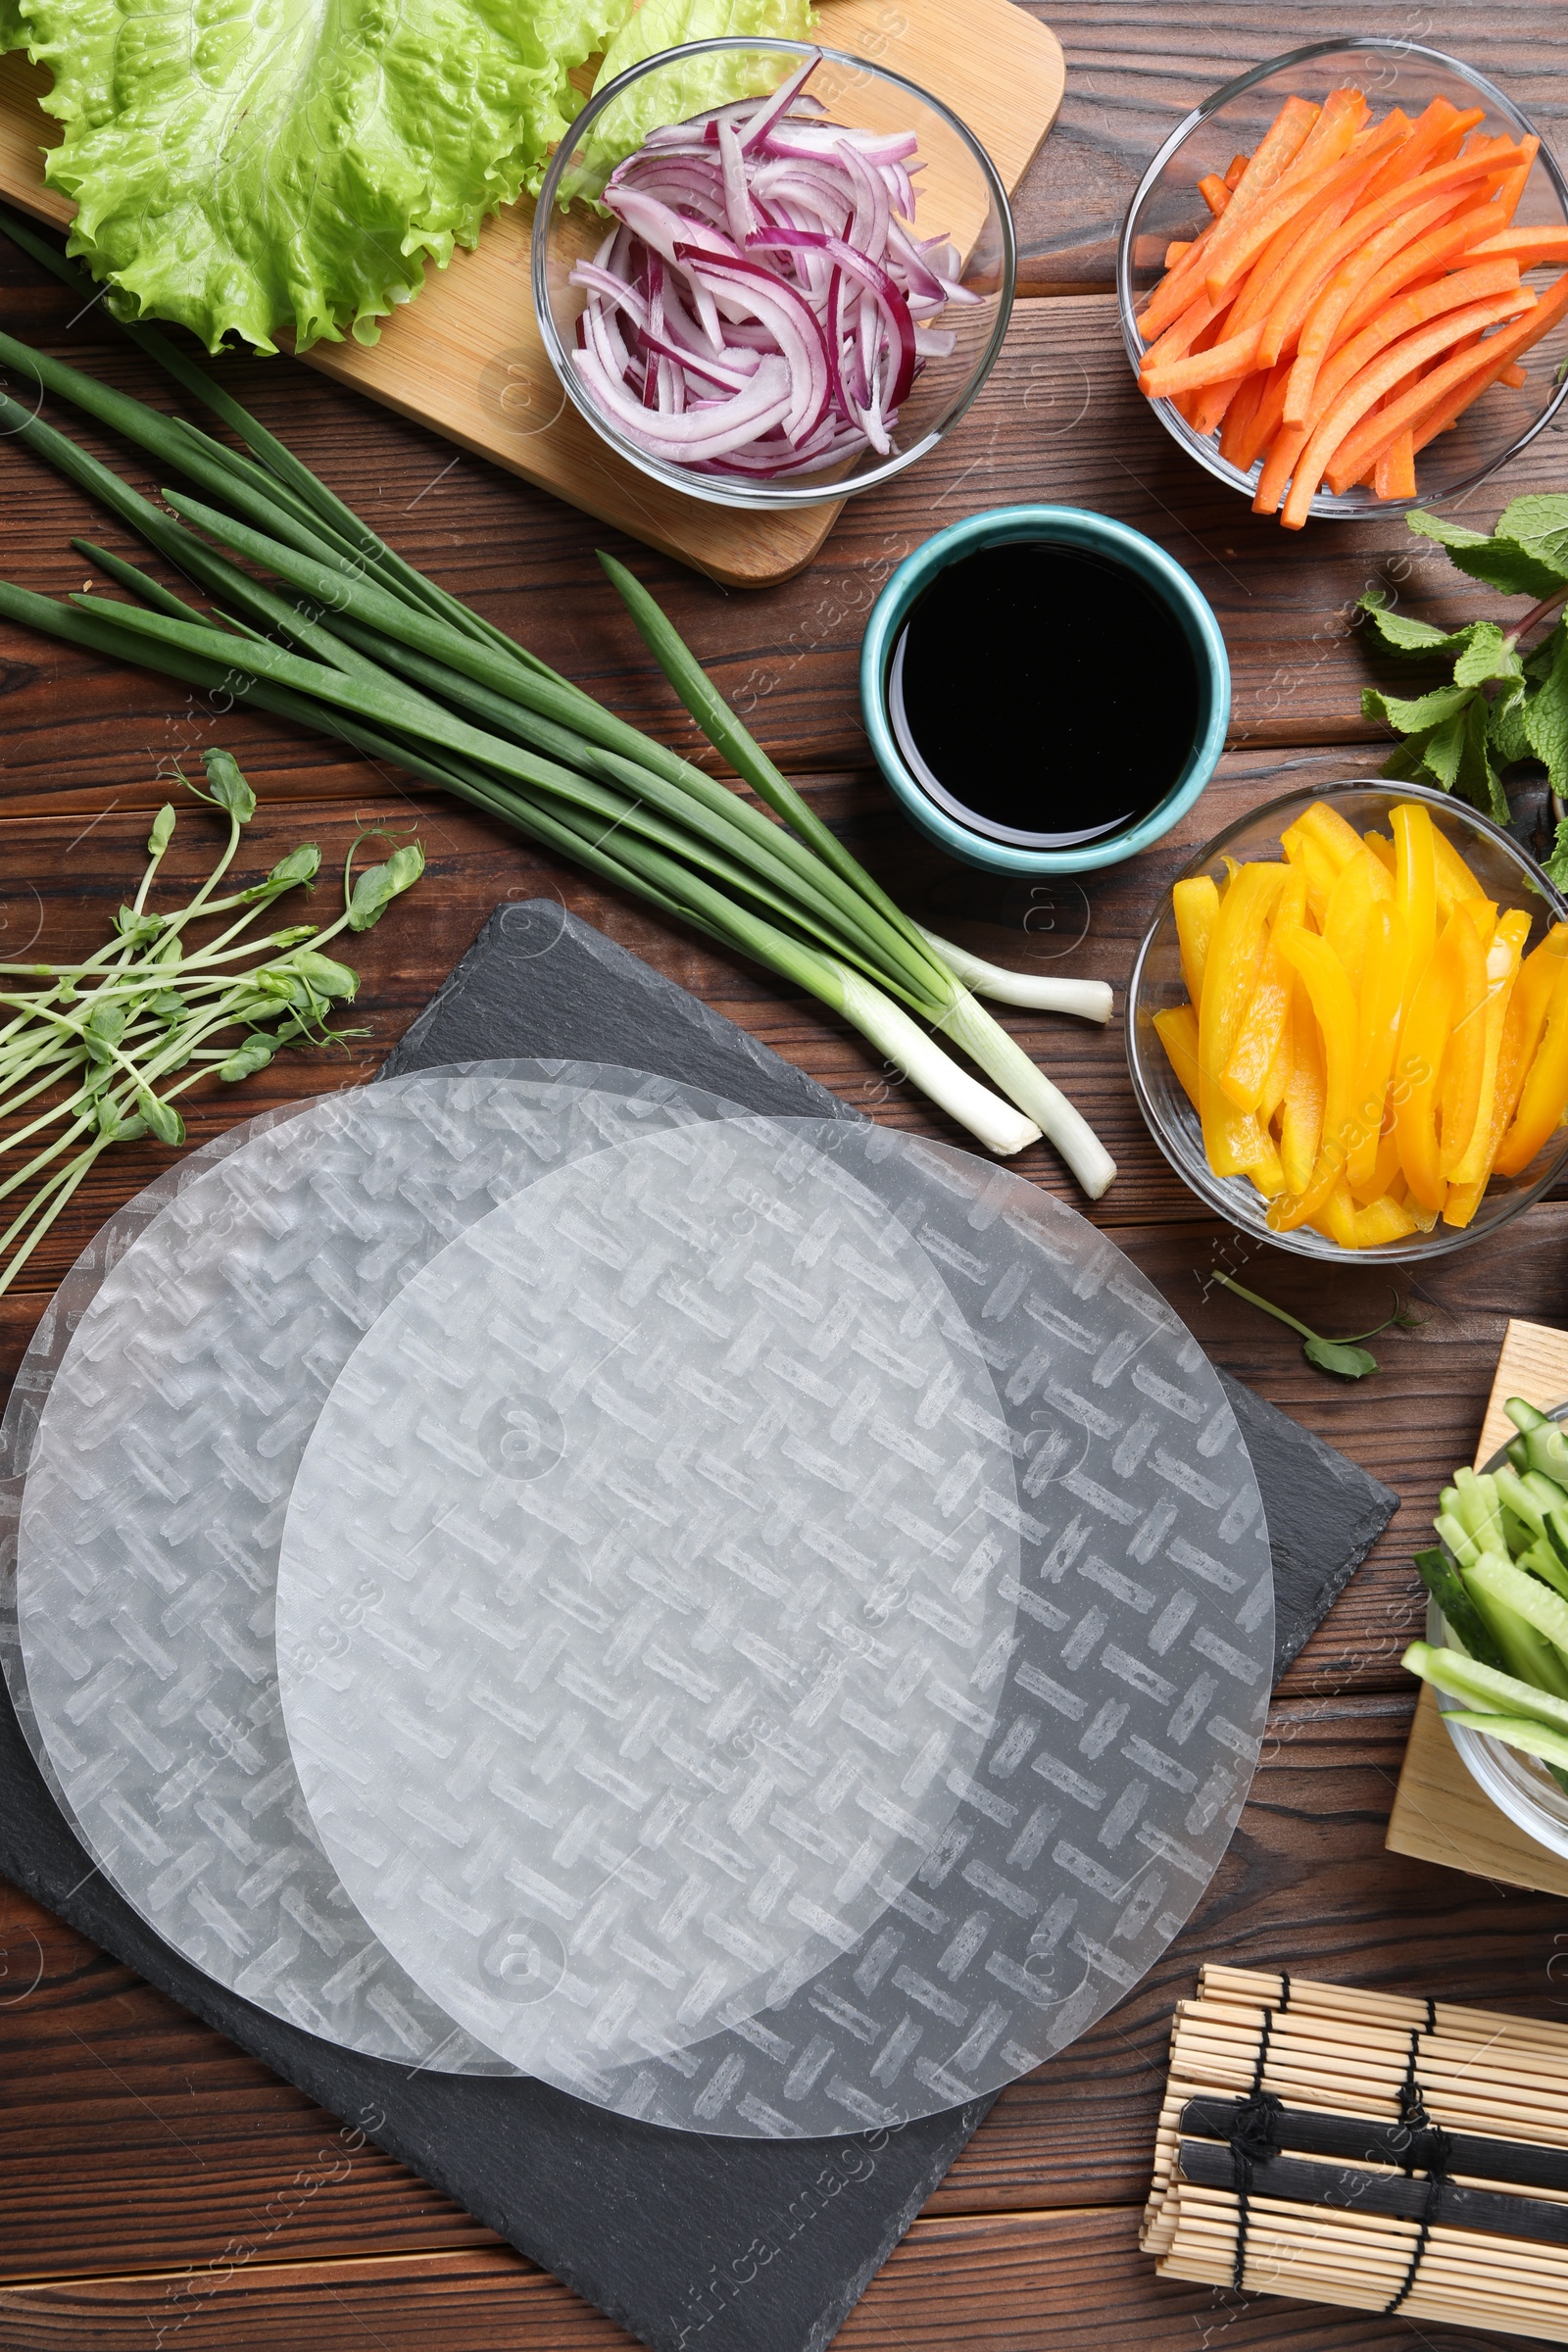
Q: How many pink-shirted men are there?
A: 0